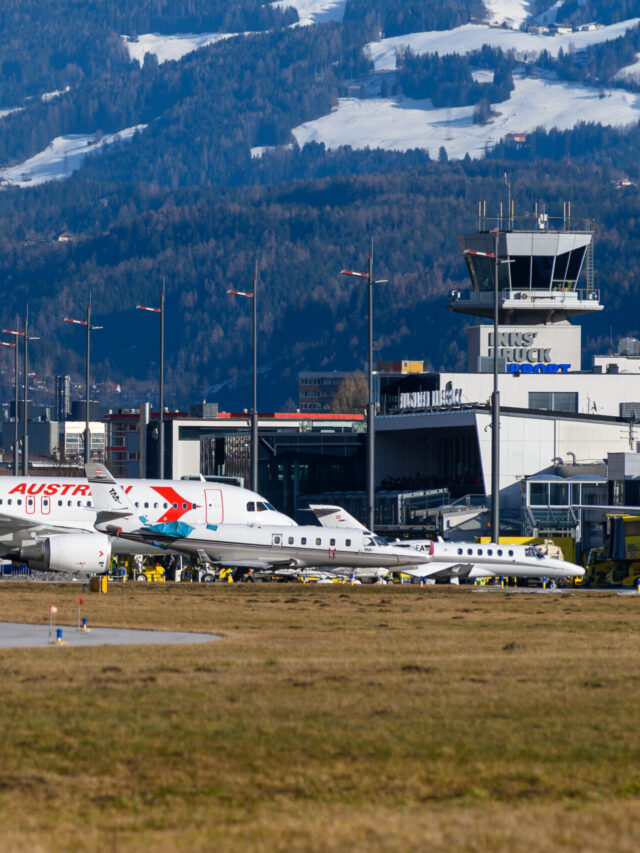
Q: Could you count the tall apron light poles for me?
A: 7